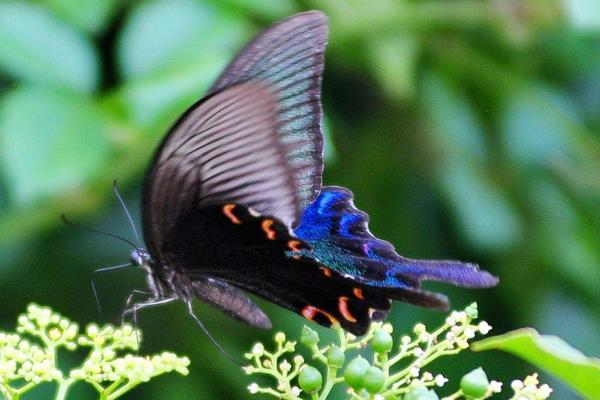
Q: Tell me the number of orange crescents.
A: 7